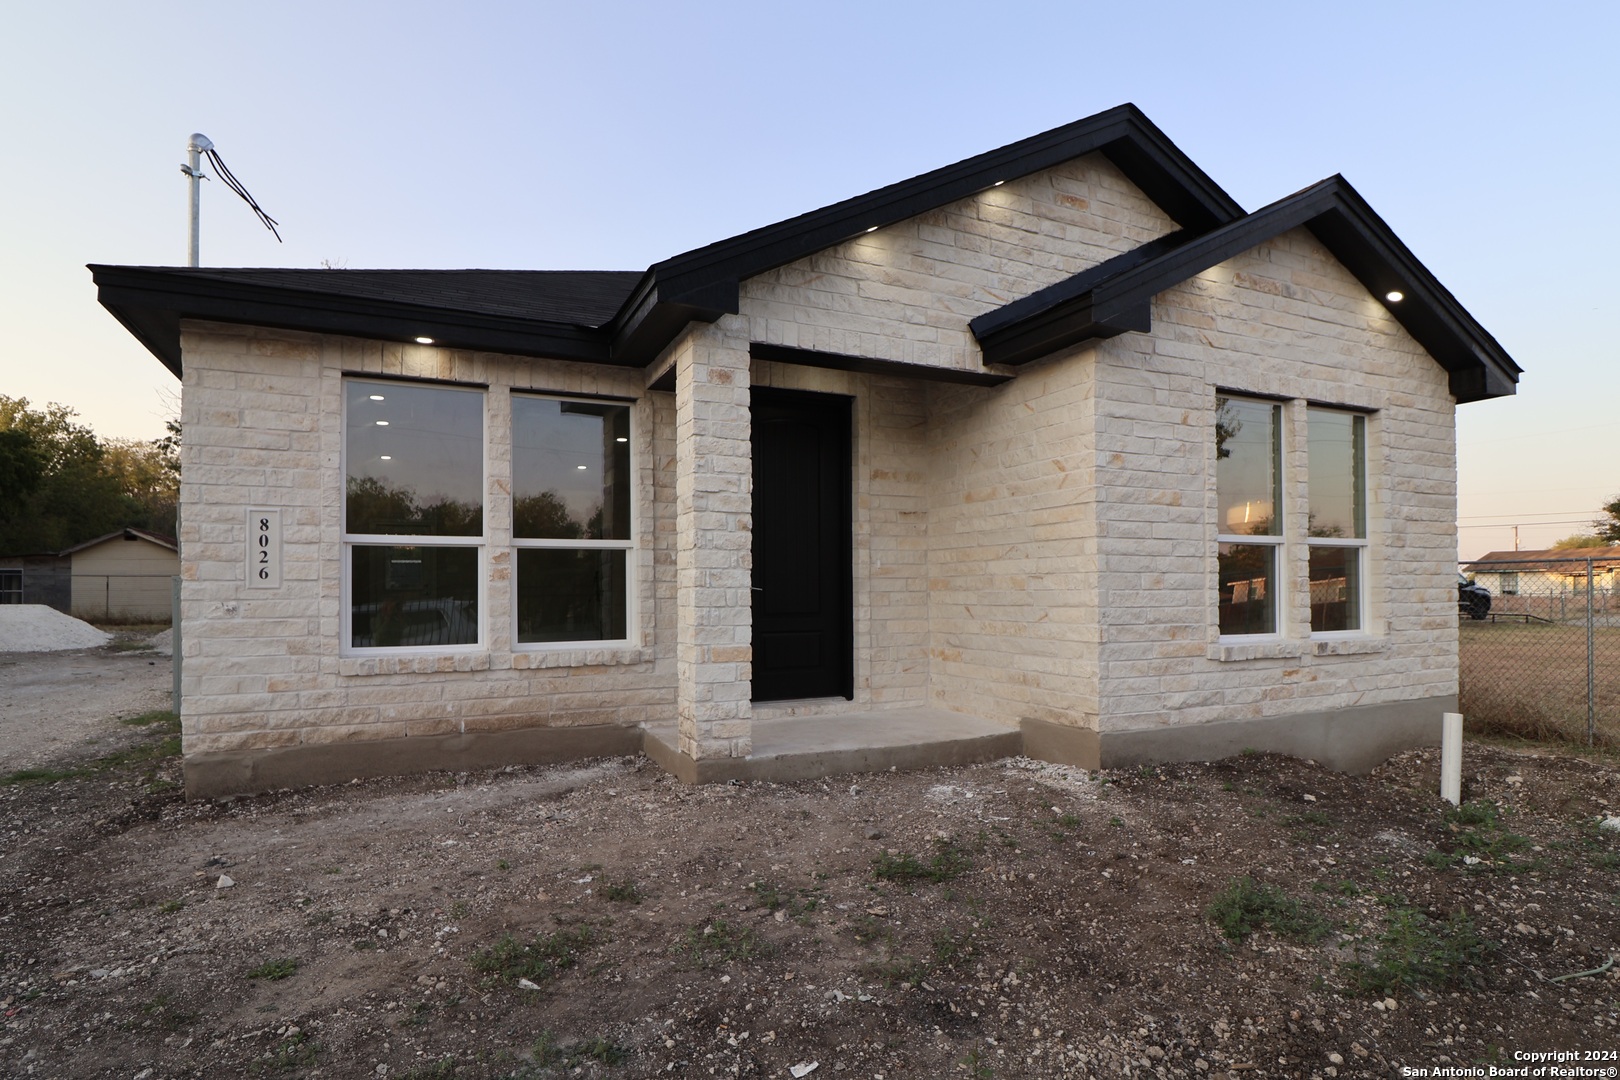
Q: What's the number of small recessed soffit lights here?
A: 4